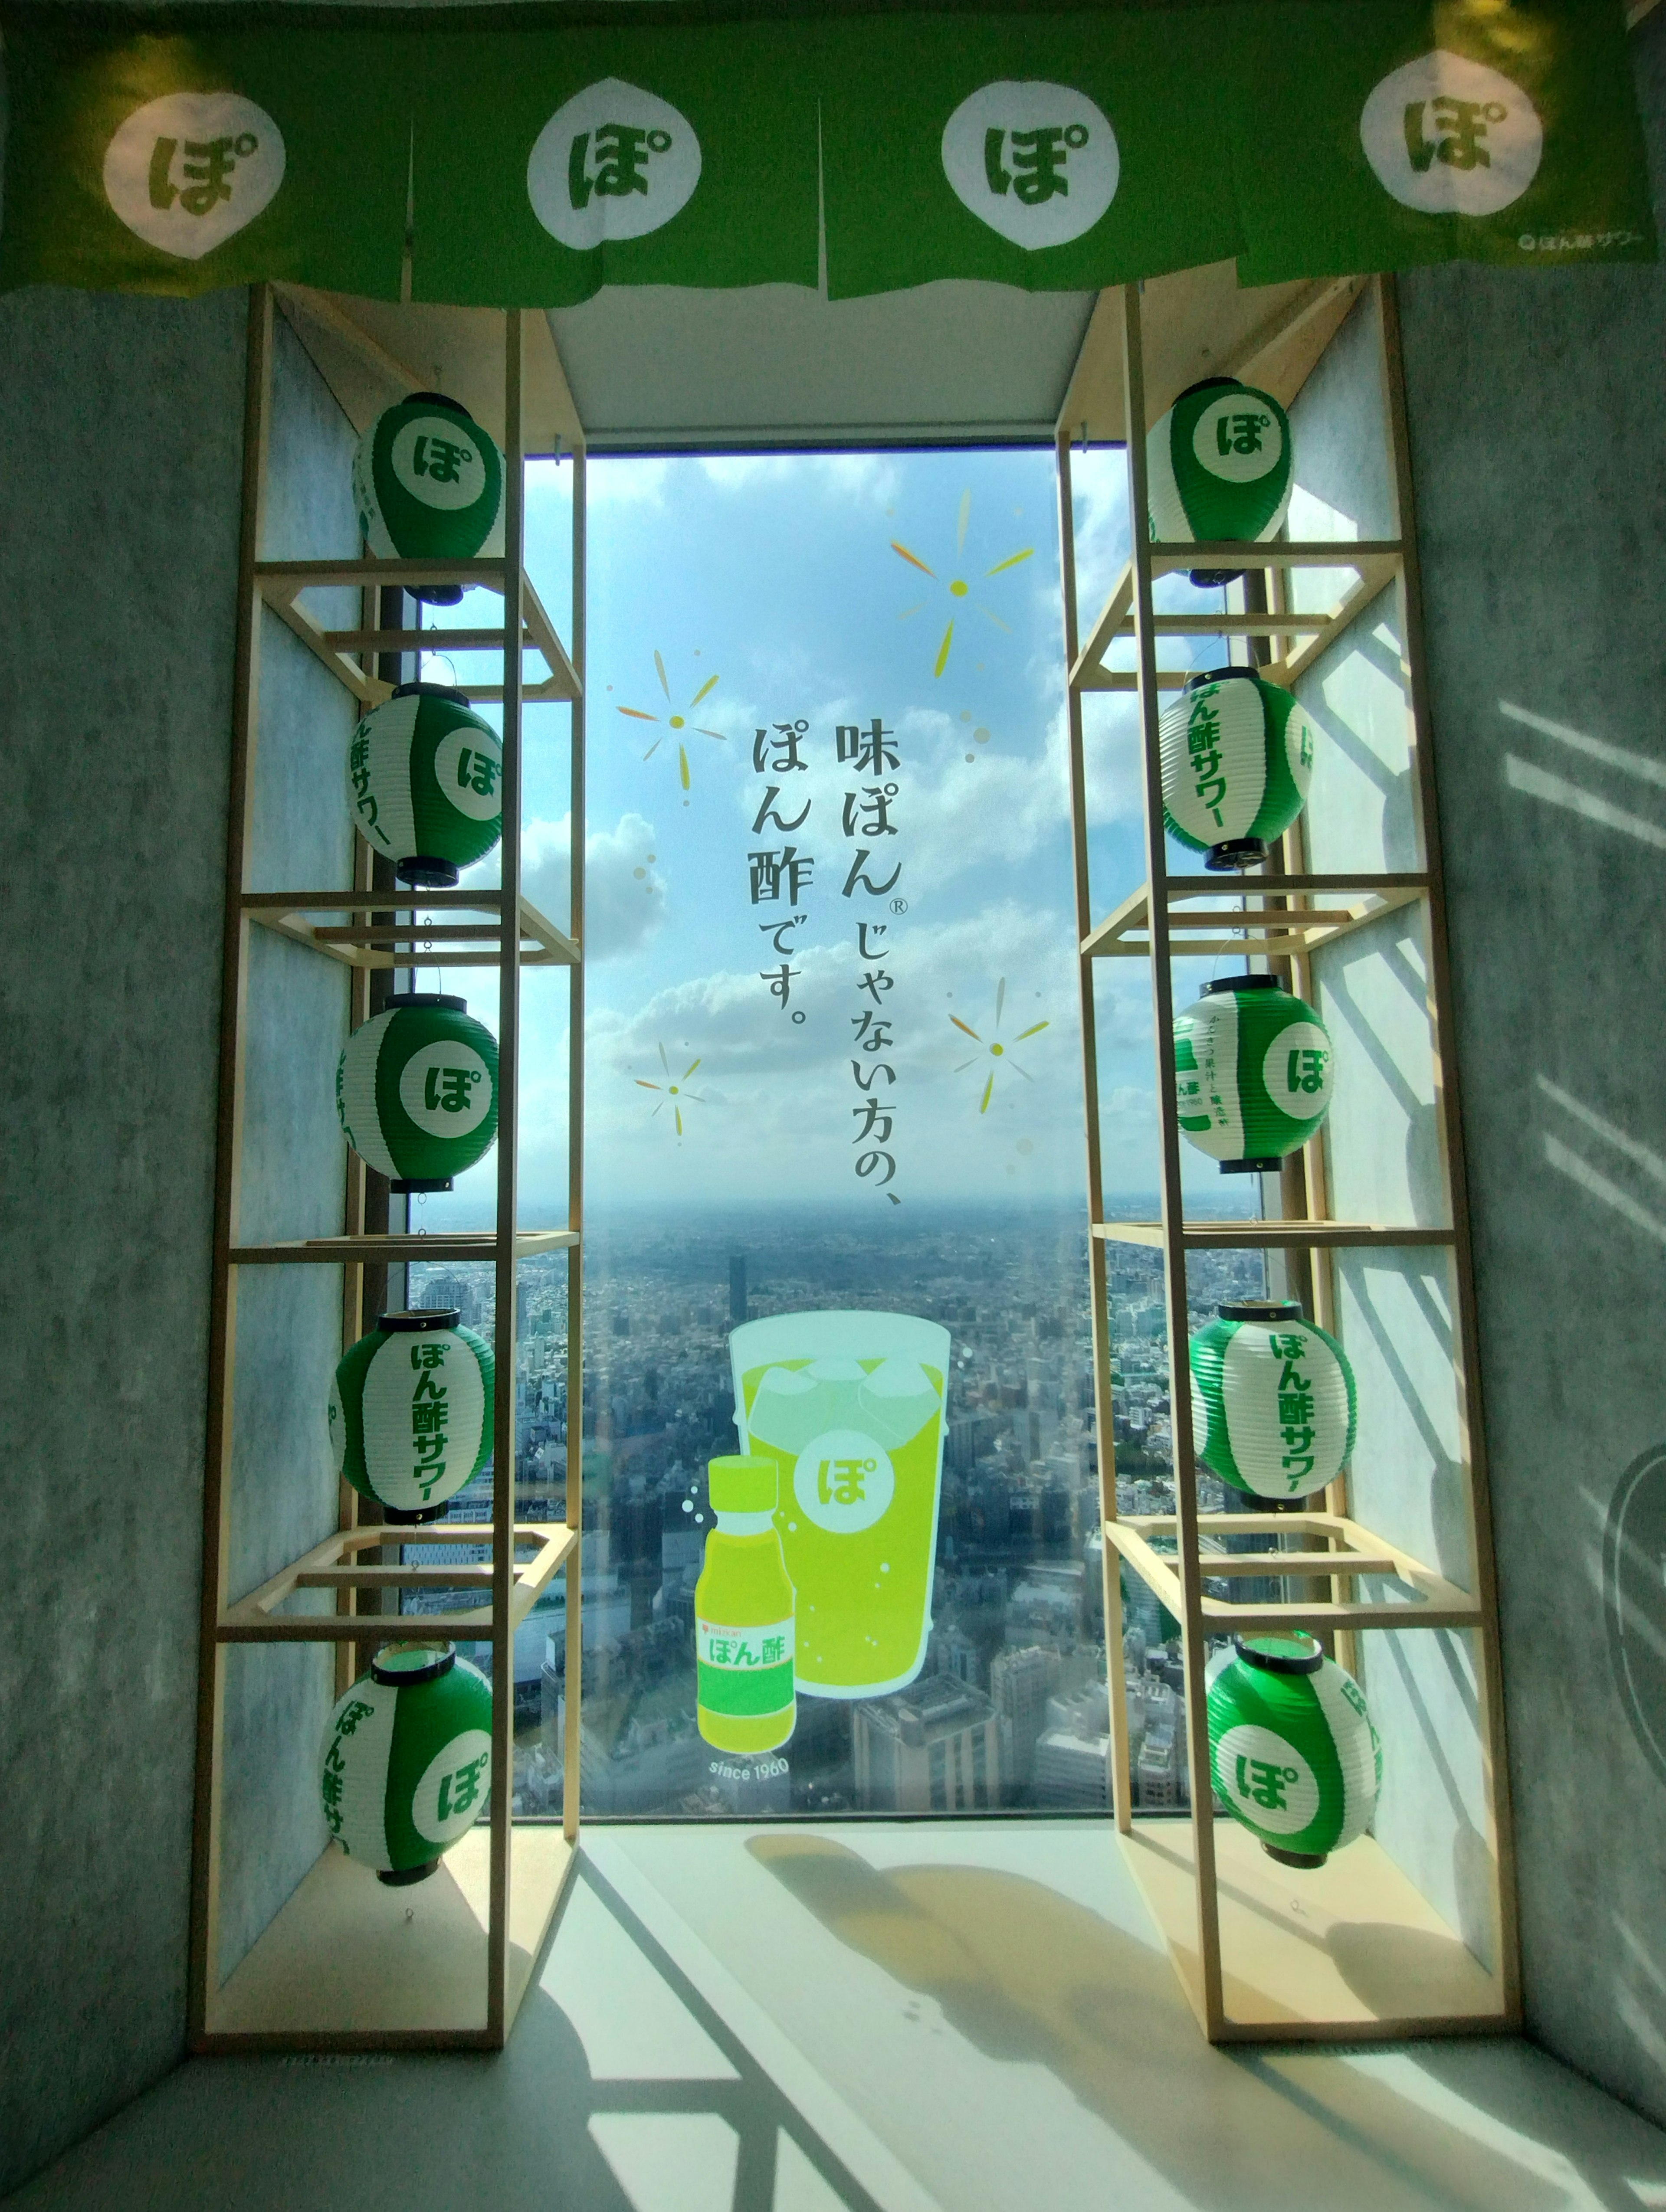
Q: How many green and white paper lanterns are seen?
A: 10